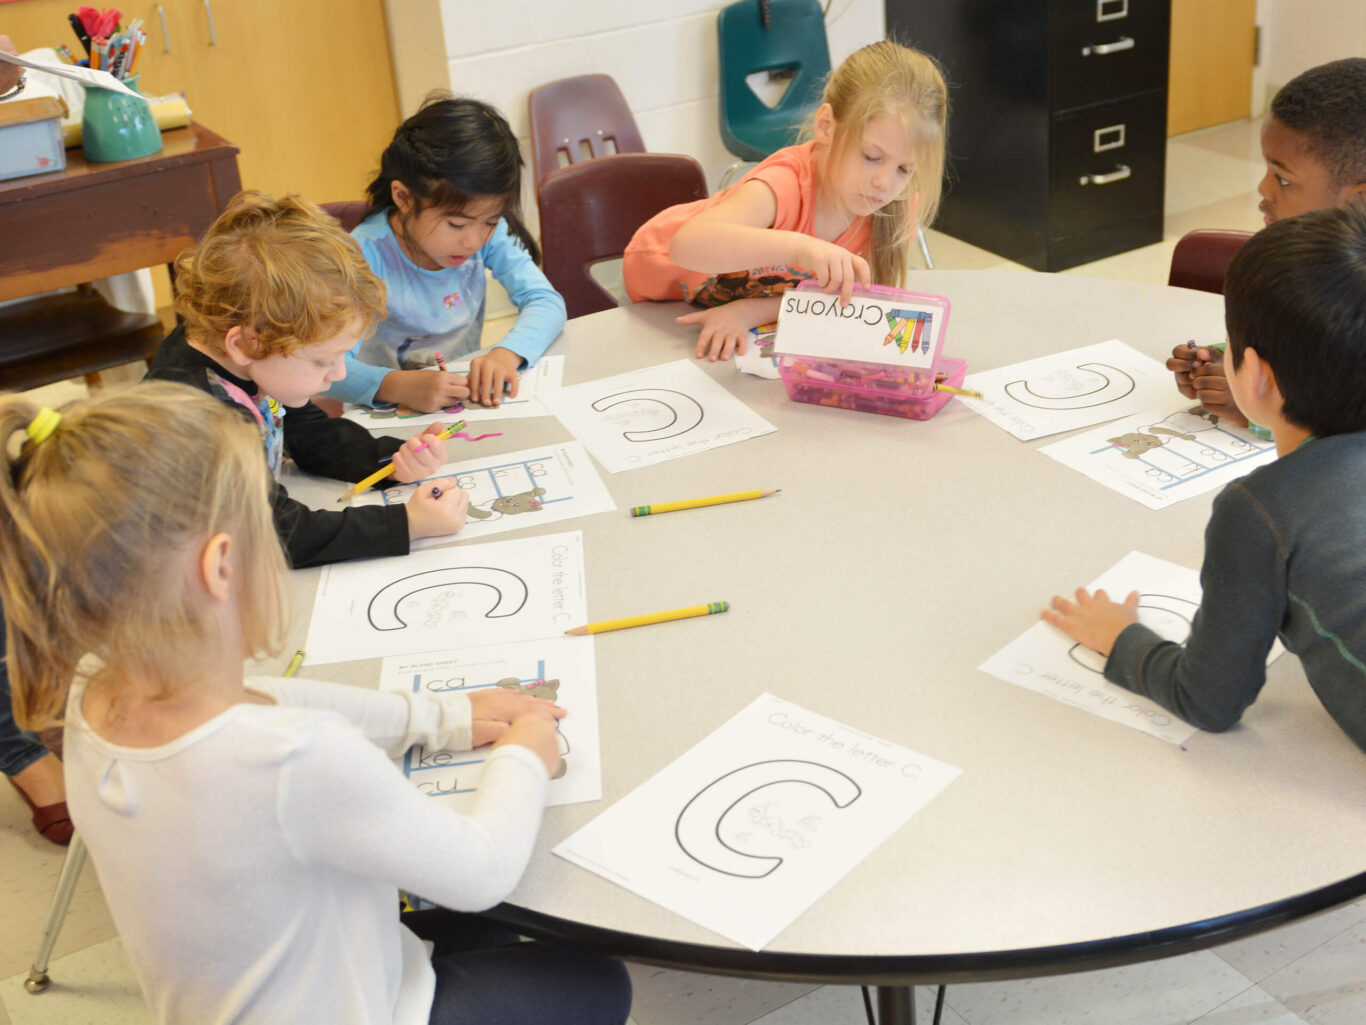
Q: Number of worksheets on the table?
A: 10